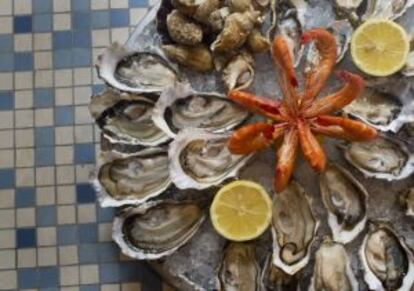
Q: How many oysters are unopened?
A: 0